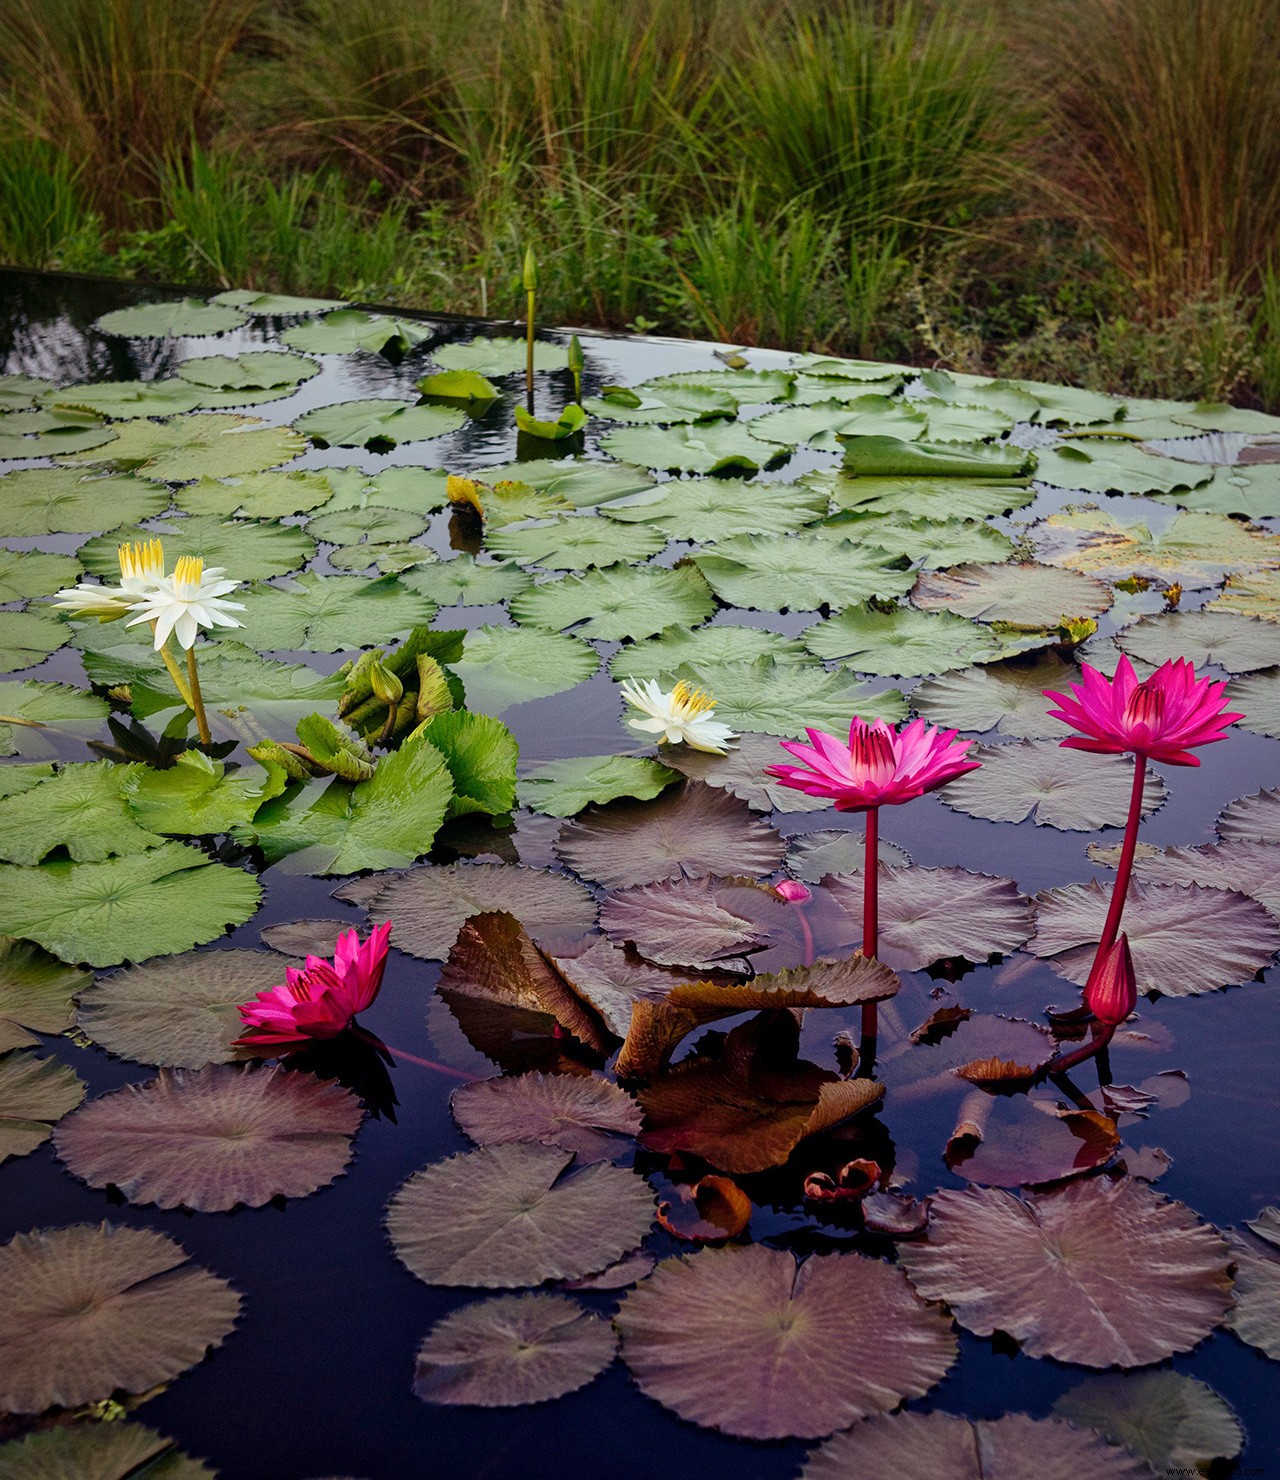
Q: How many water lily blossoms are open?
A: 6